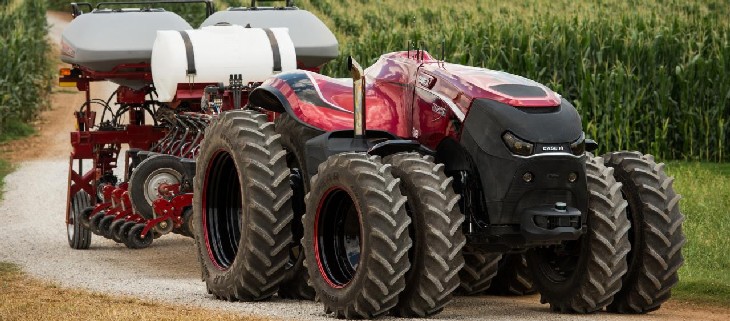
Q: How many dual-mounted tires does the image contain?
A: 8